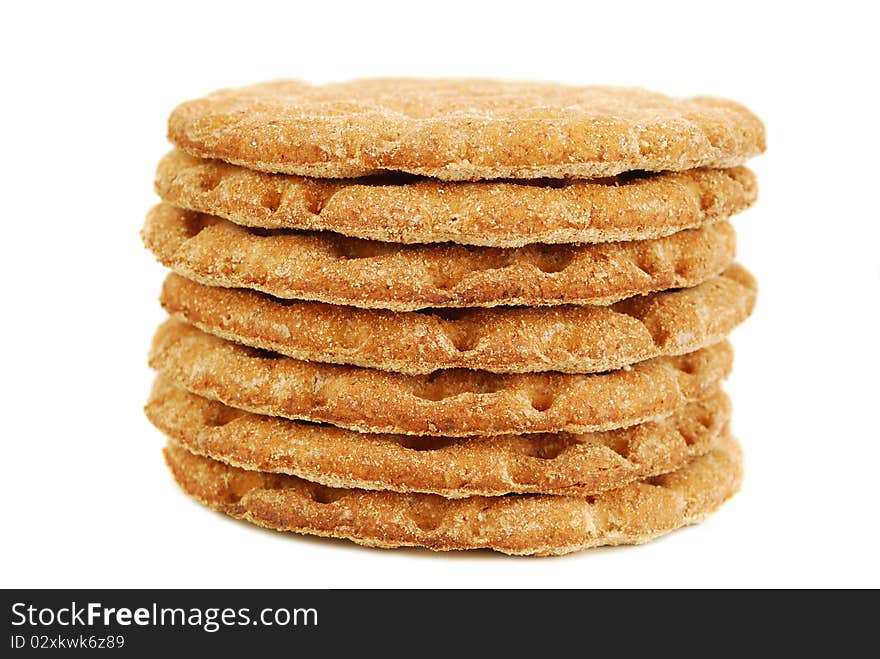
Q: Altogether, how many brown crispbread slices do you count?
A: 7